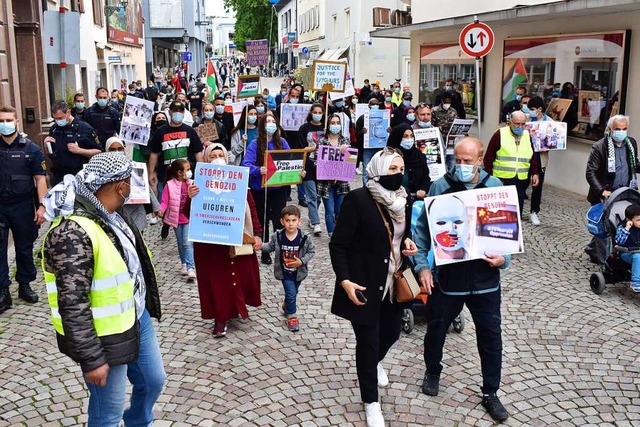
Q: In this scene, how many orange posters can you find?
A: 0